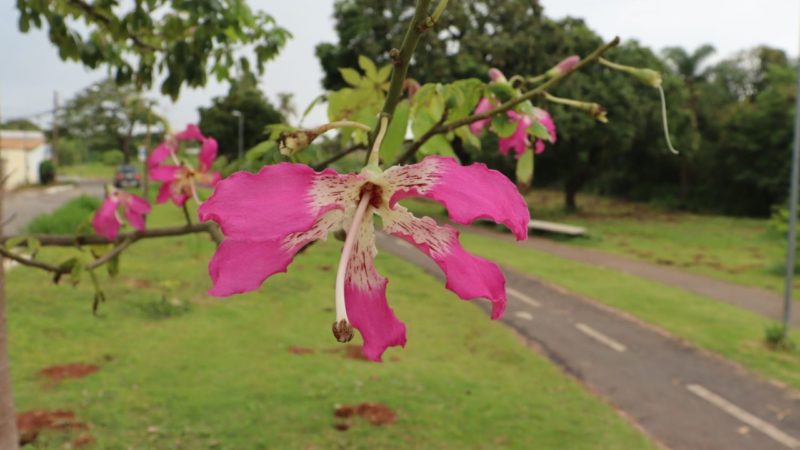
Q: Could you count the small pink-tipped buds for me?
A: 2